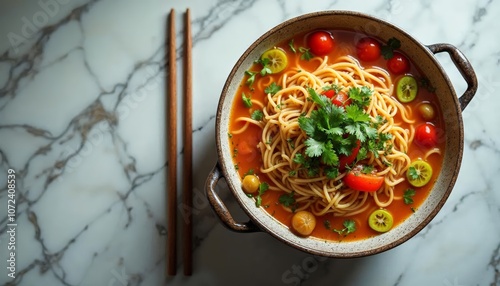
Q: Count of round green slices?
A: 4